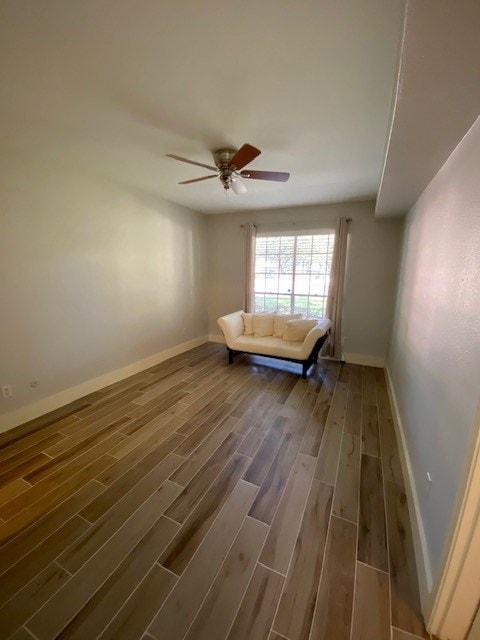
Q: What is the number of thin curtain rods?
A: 1